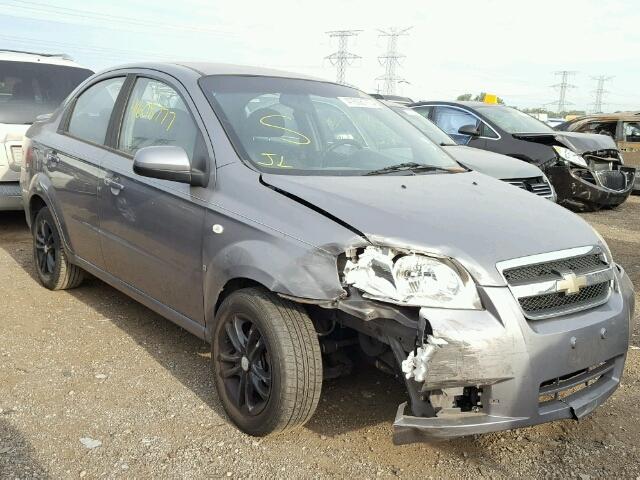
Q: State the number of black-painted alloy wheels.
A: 2